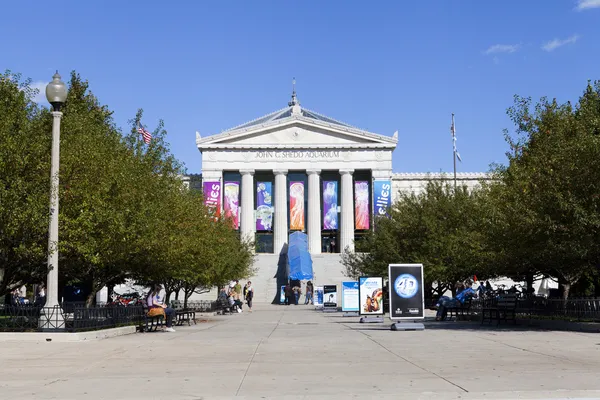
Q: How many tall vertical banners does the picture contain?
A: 7